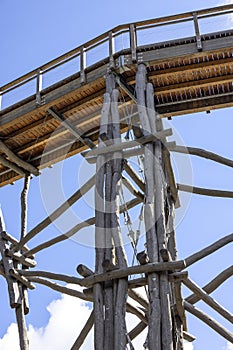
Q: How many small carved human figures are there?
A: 0